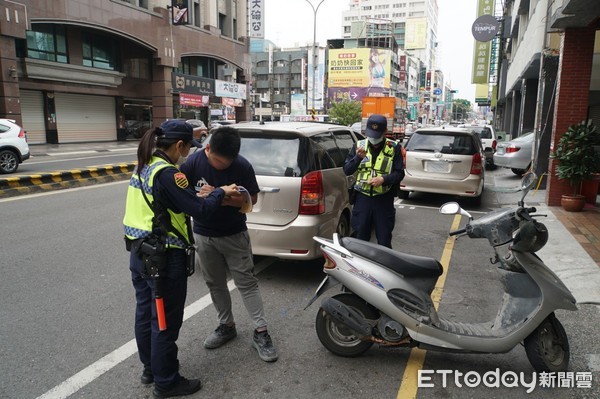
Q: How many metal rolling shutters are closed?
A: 2